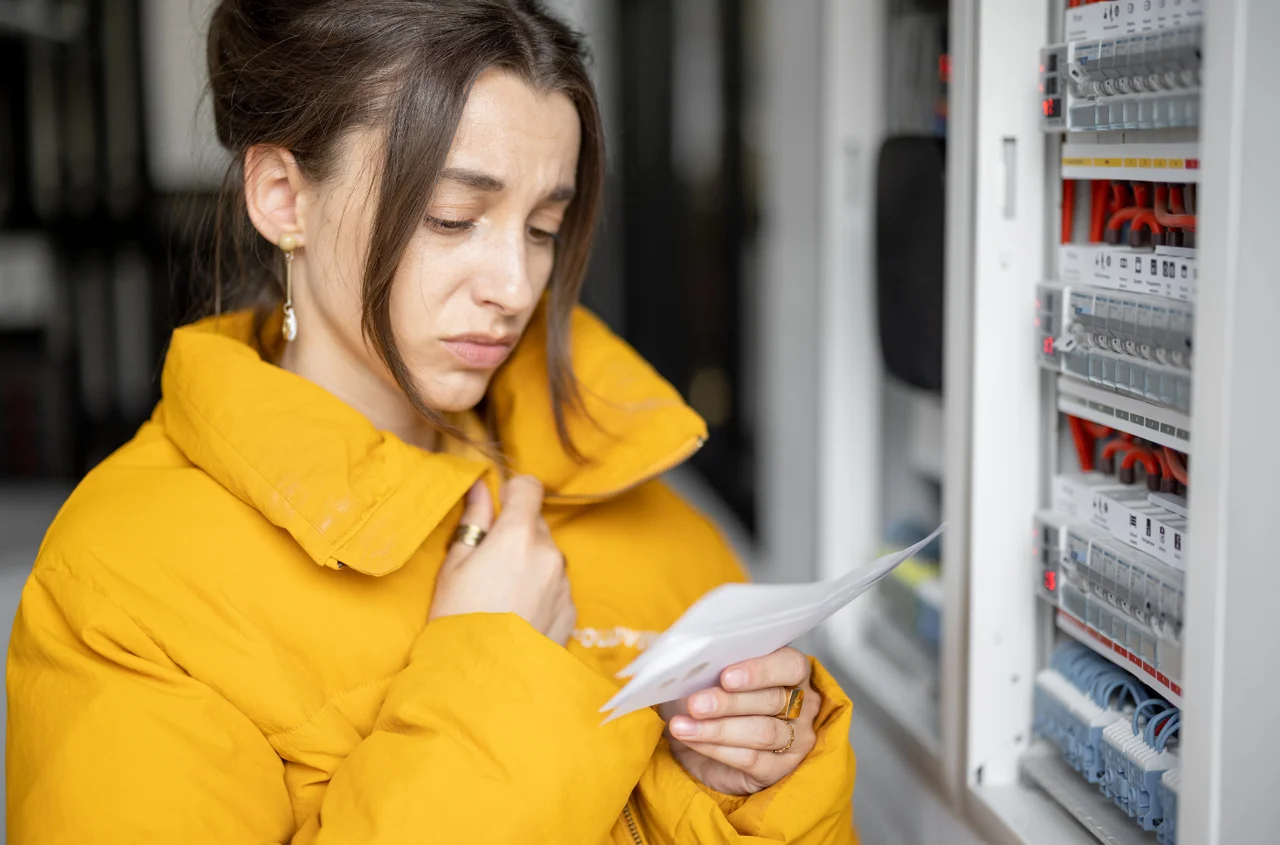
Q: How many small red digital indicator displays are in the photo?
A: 3